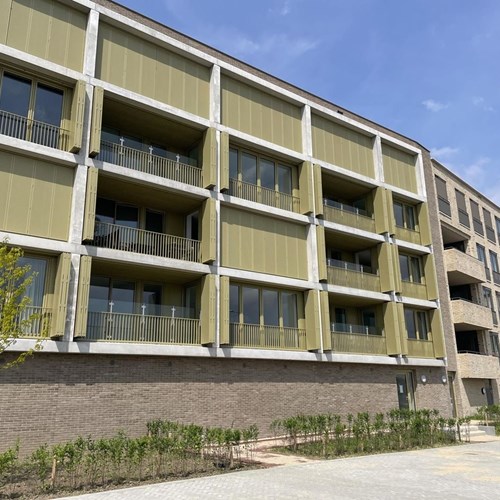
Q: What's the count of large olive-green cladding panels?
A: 7